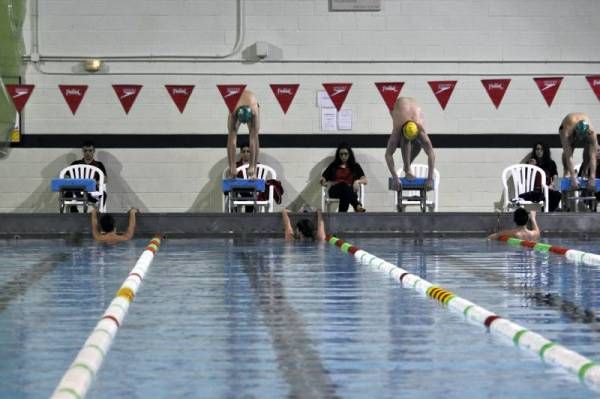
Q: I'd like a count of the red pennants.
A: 12